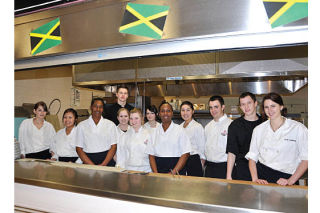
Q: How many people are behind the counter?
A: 12